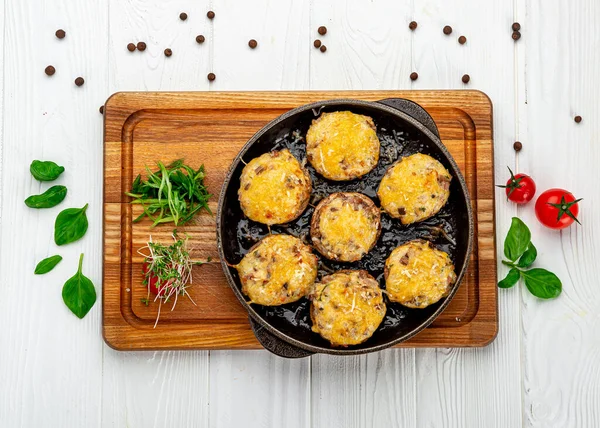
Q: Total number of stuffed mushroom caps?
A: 7